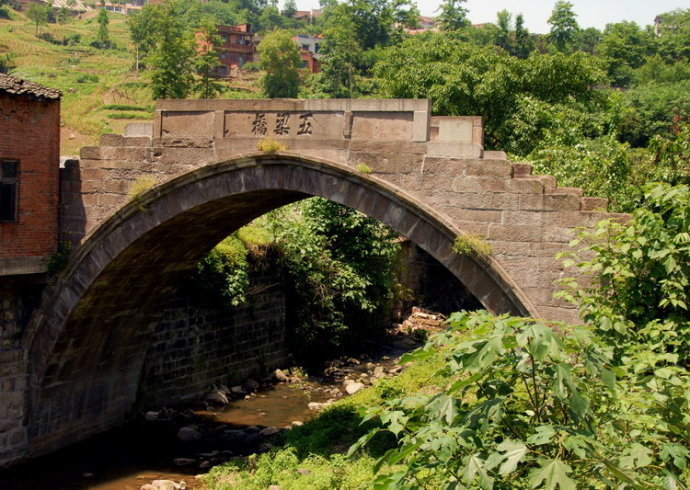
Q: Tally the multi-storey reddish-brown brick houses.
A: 1